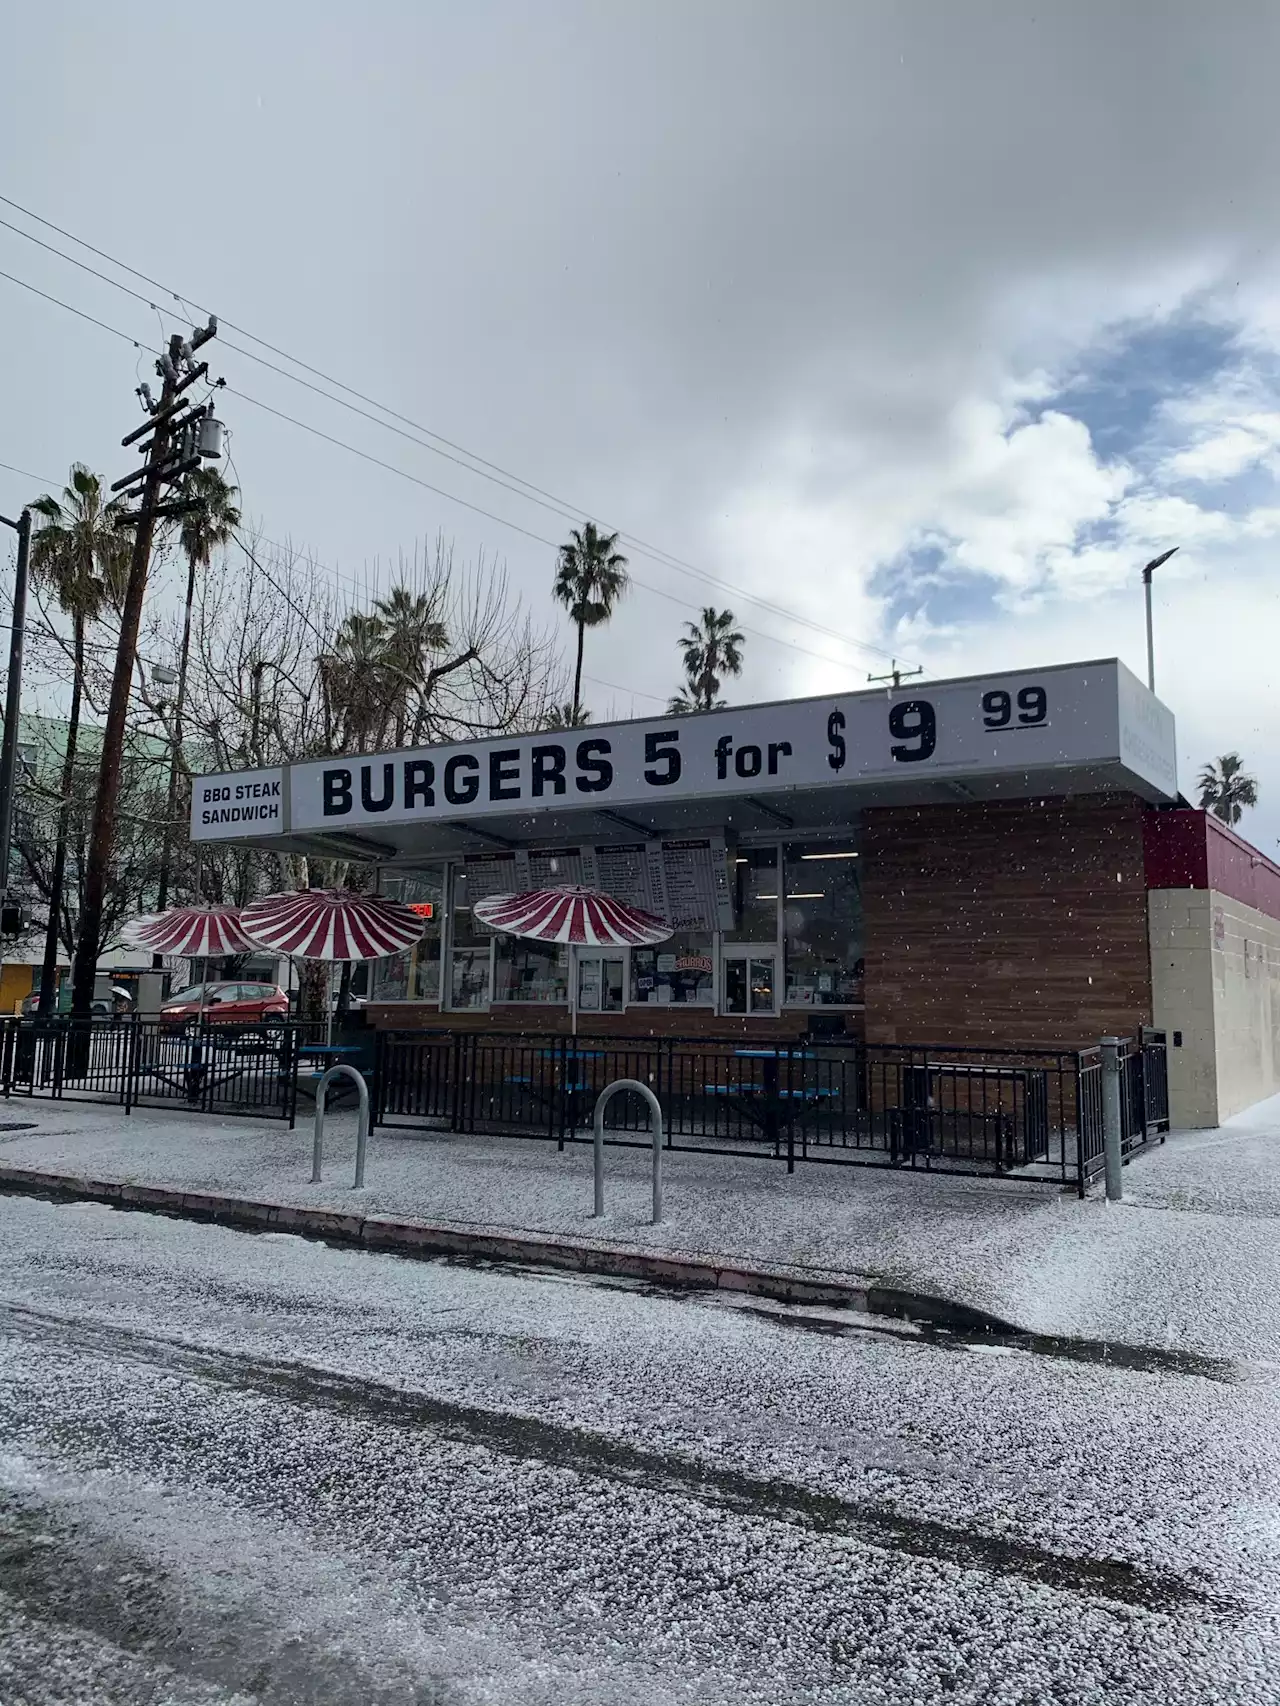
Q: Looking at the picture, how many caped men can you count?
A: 0